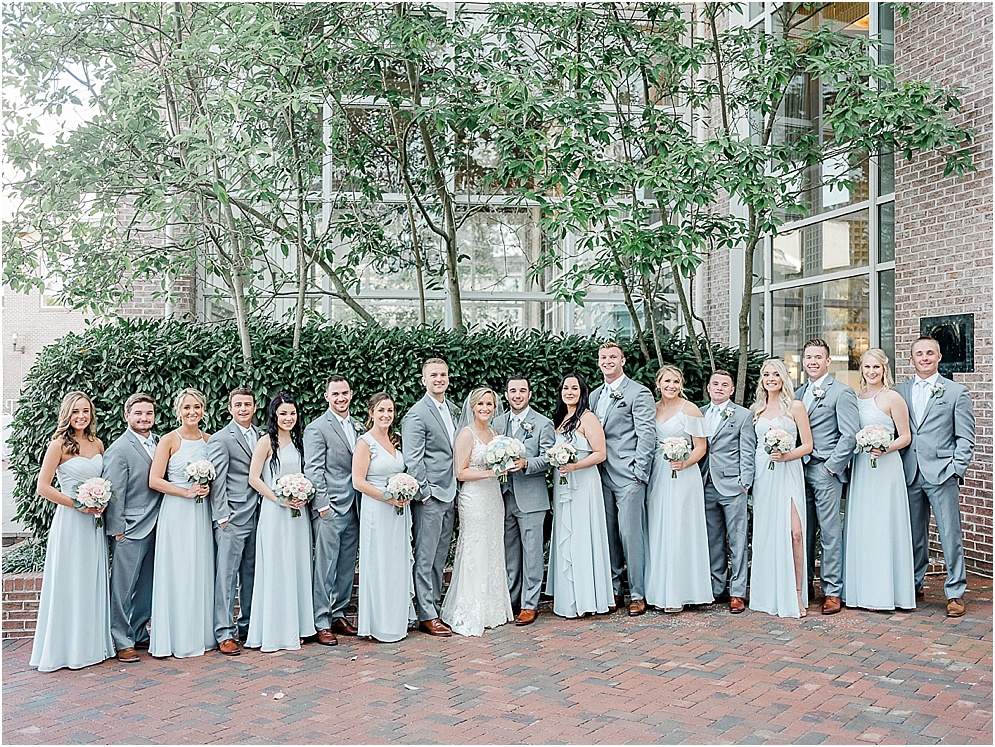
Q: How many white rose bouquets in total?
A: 9